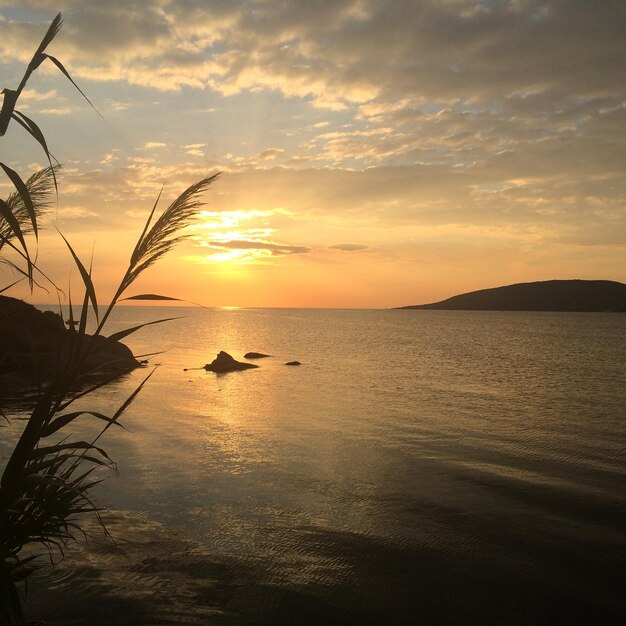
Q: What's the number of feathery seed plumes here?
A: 2